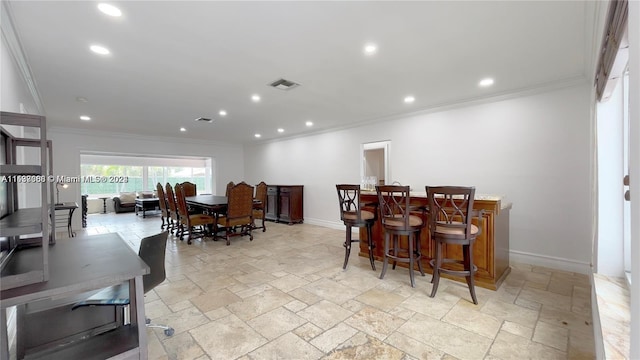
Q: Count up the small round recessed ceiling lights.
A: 12